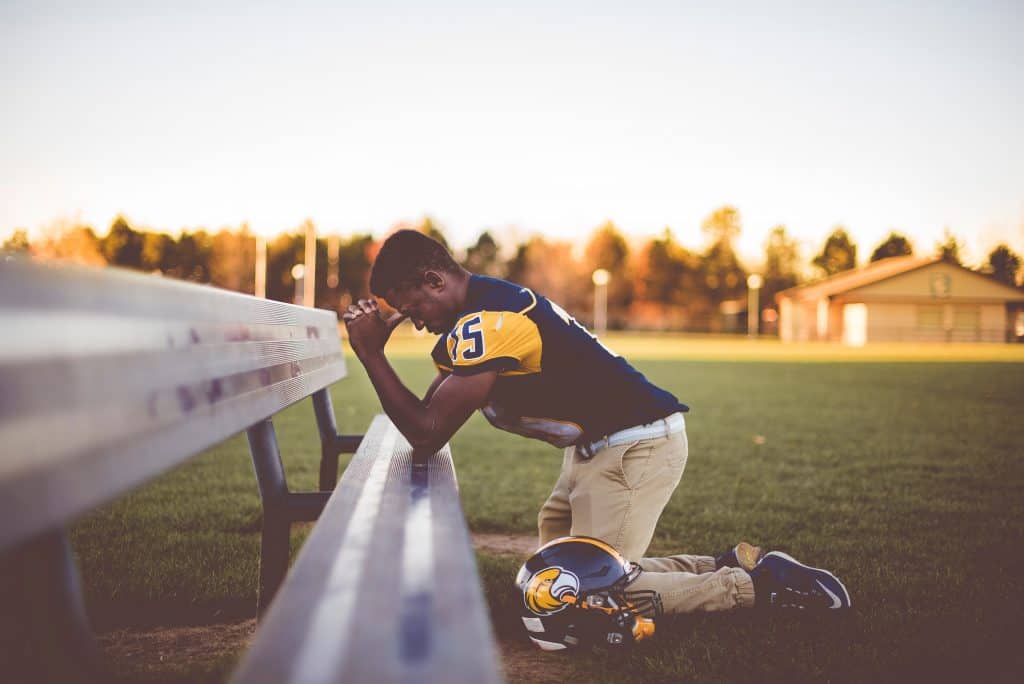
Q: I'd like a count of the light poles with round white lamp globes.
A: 3